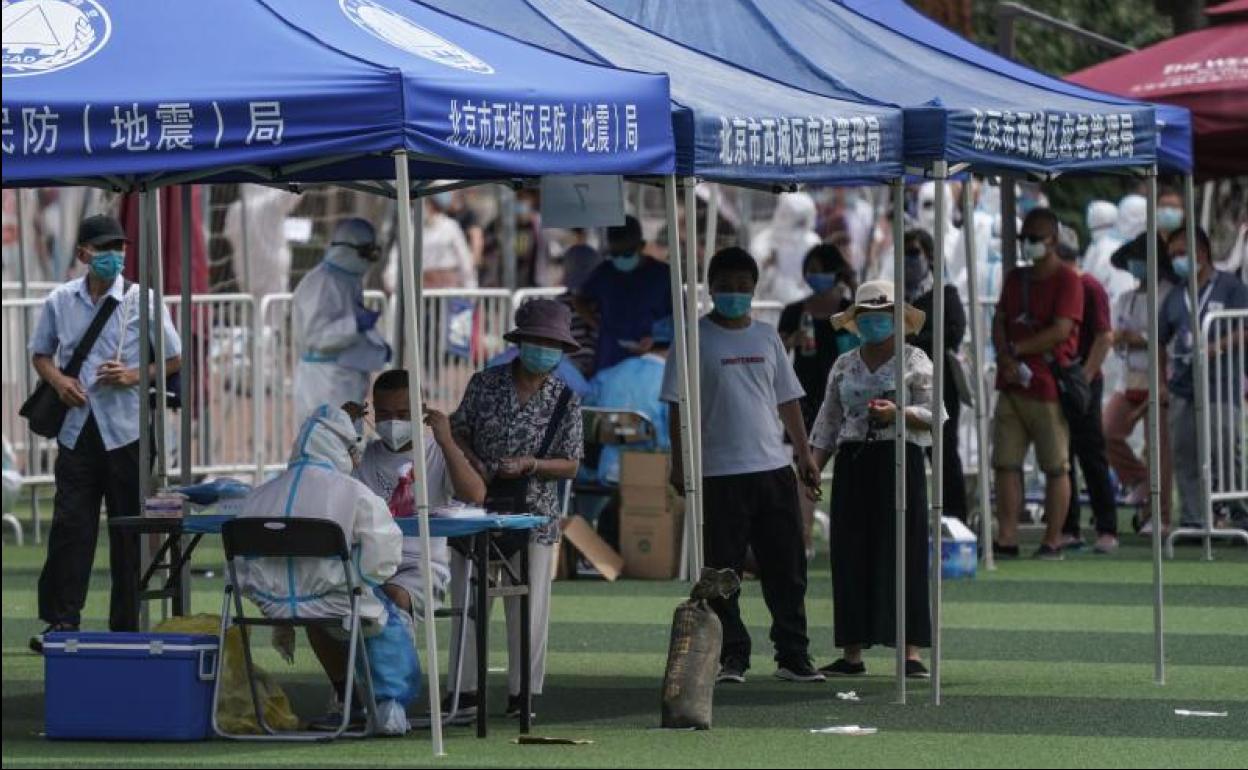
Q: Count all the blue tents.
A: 4